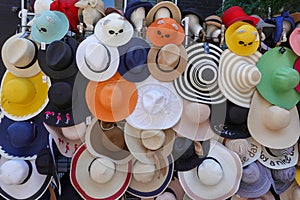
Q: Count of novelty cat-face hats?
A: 4